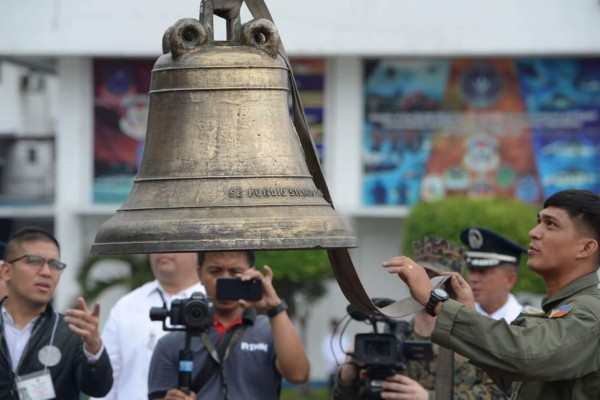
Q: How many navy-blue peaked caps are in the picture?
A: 1